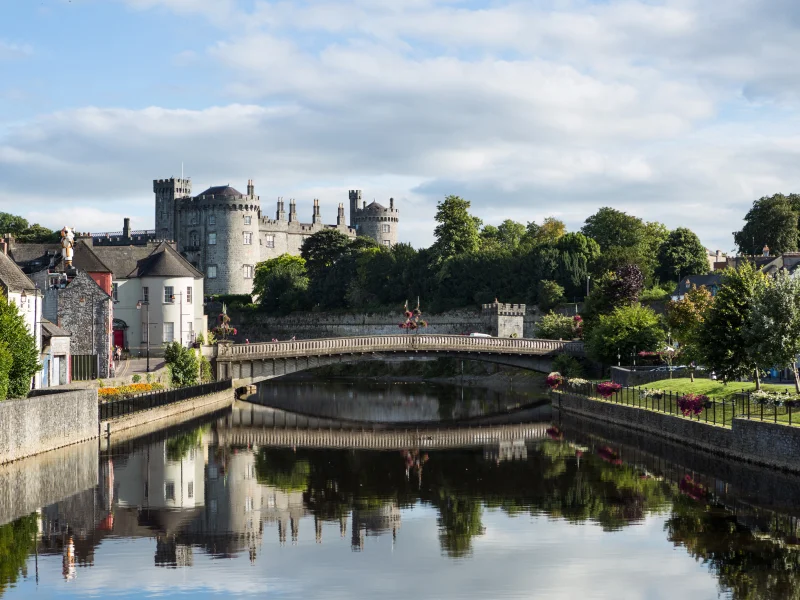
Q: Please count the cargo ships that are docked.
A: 0